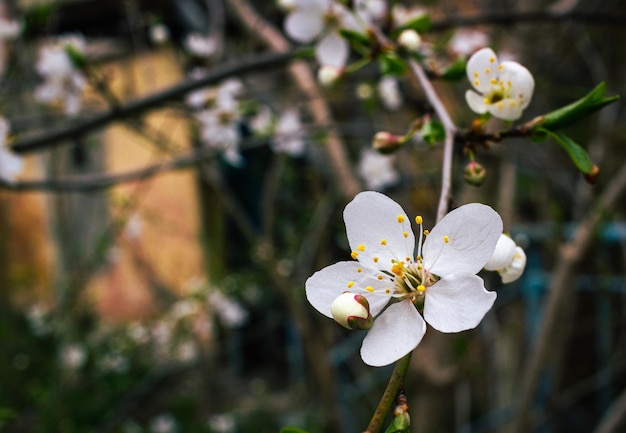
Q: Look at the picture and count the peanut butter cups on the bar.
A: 0